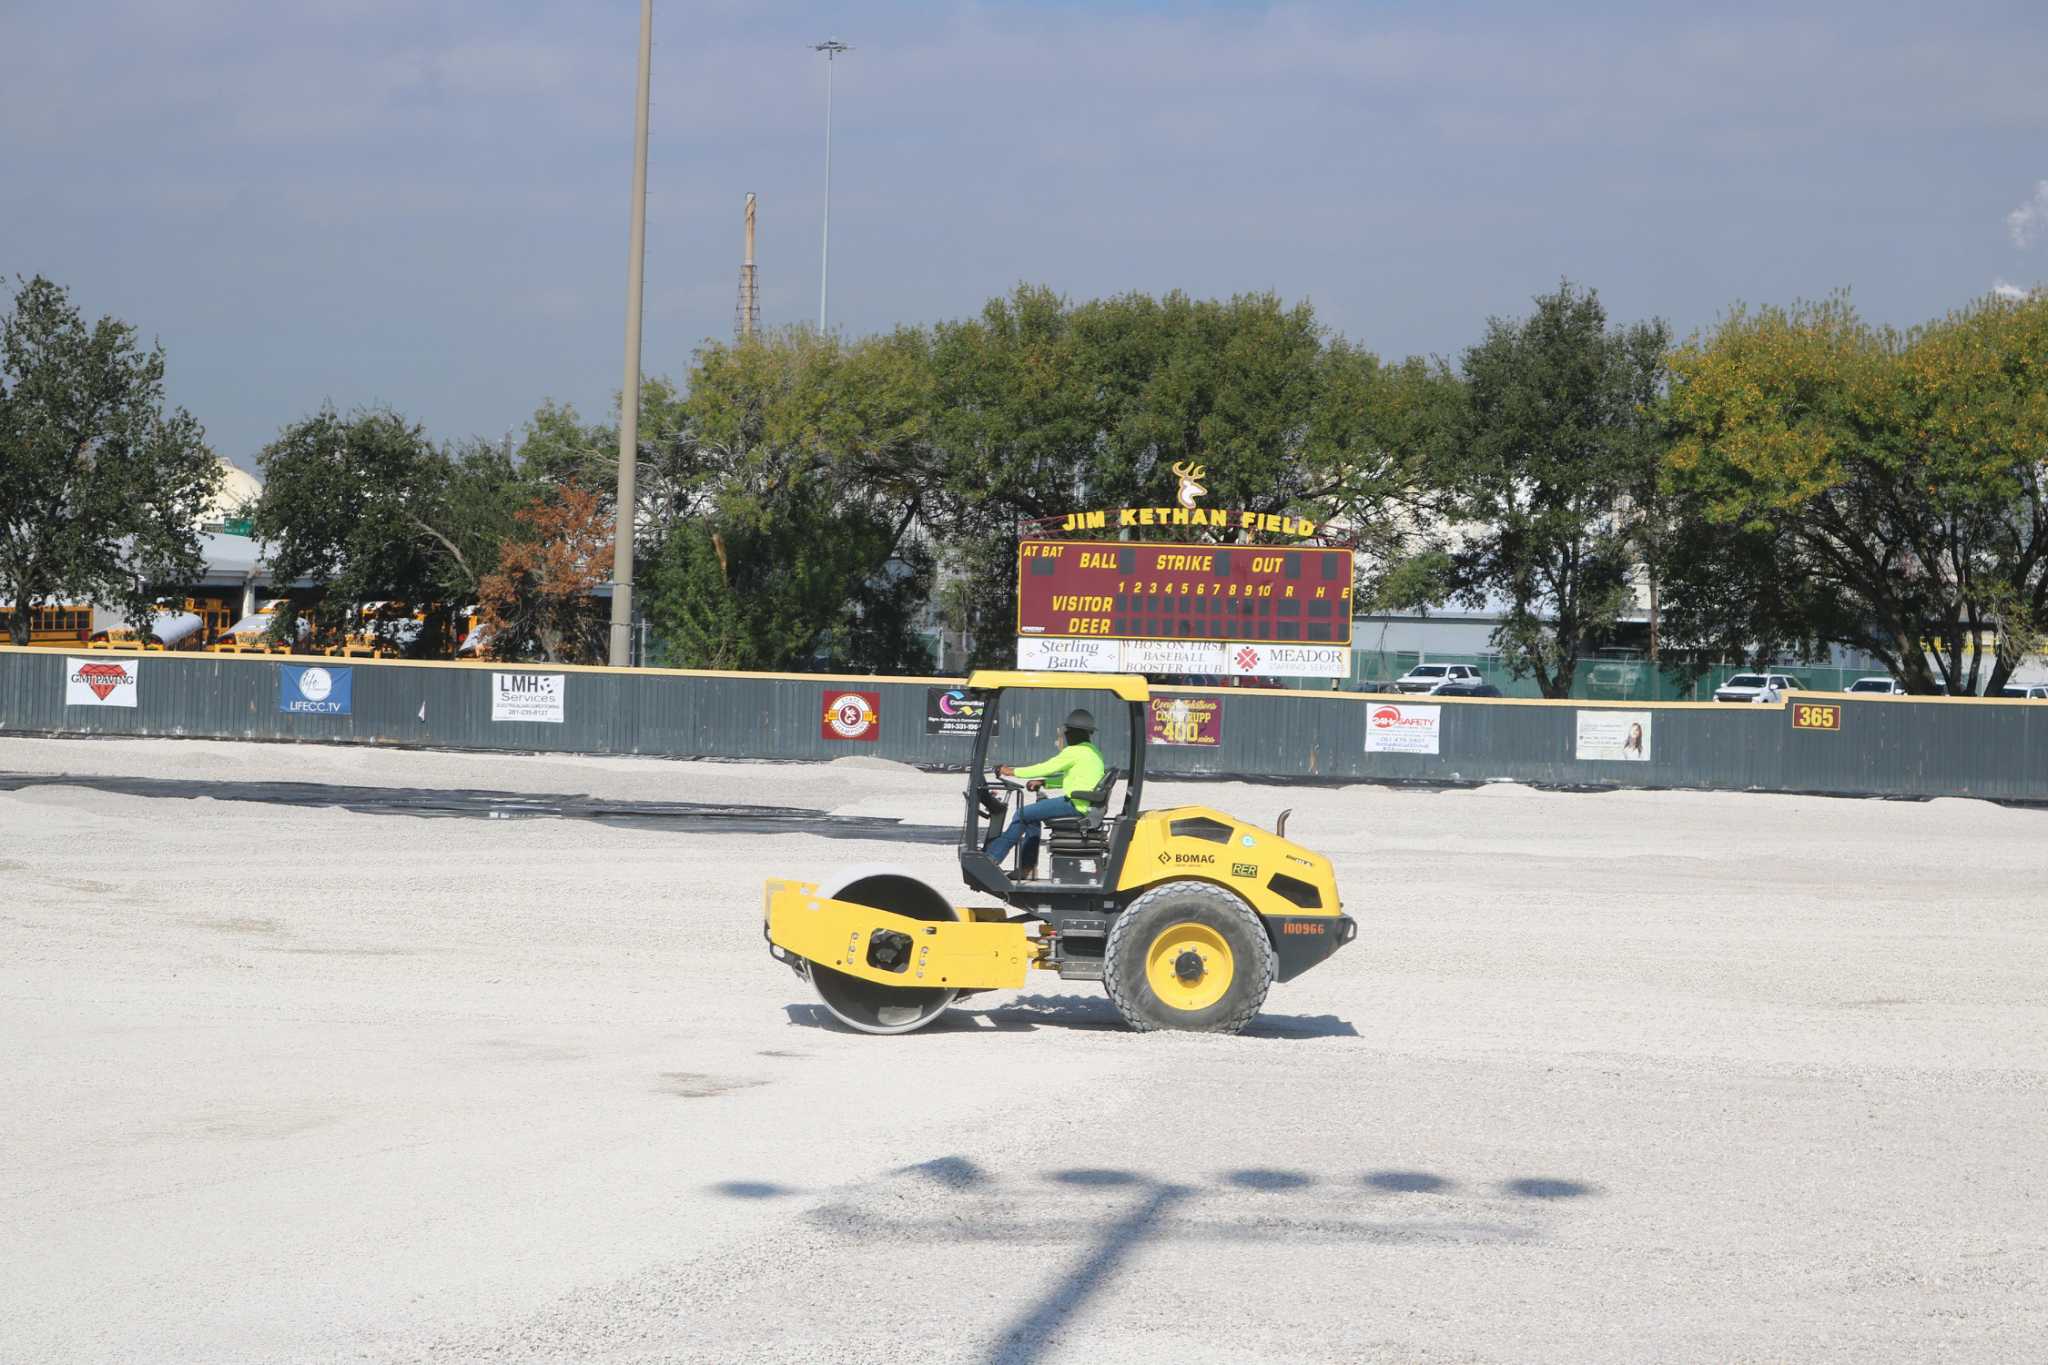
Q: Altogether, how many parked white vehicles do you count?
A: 4